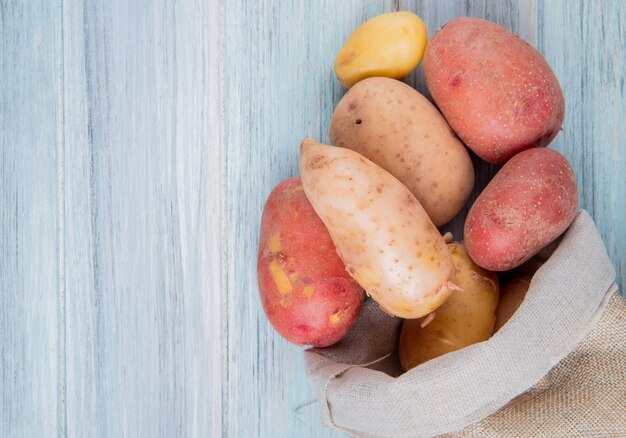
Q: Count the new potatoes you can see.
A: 1